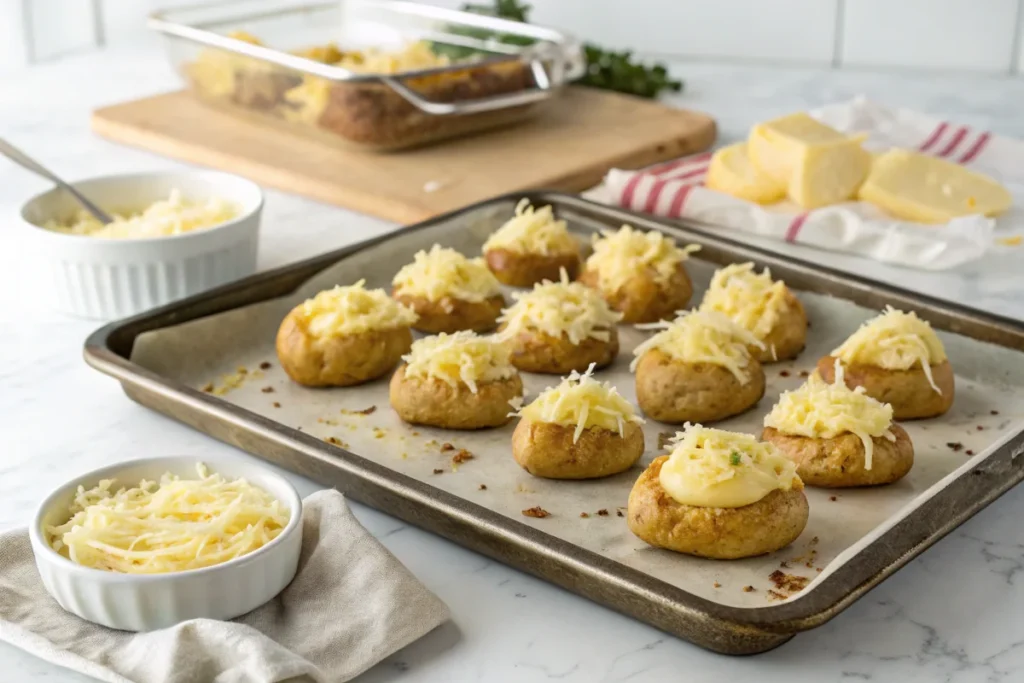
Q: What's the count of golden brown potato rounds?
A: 12